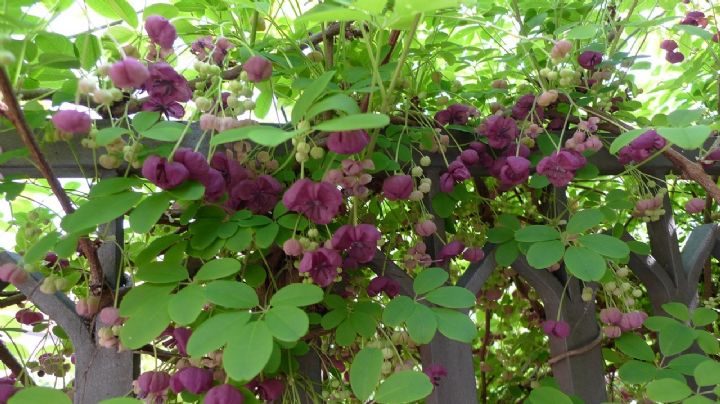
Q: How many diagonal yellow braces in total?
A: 0